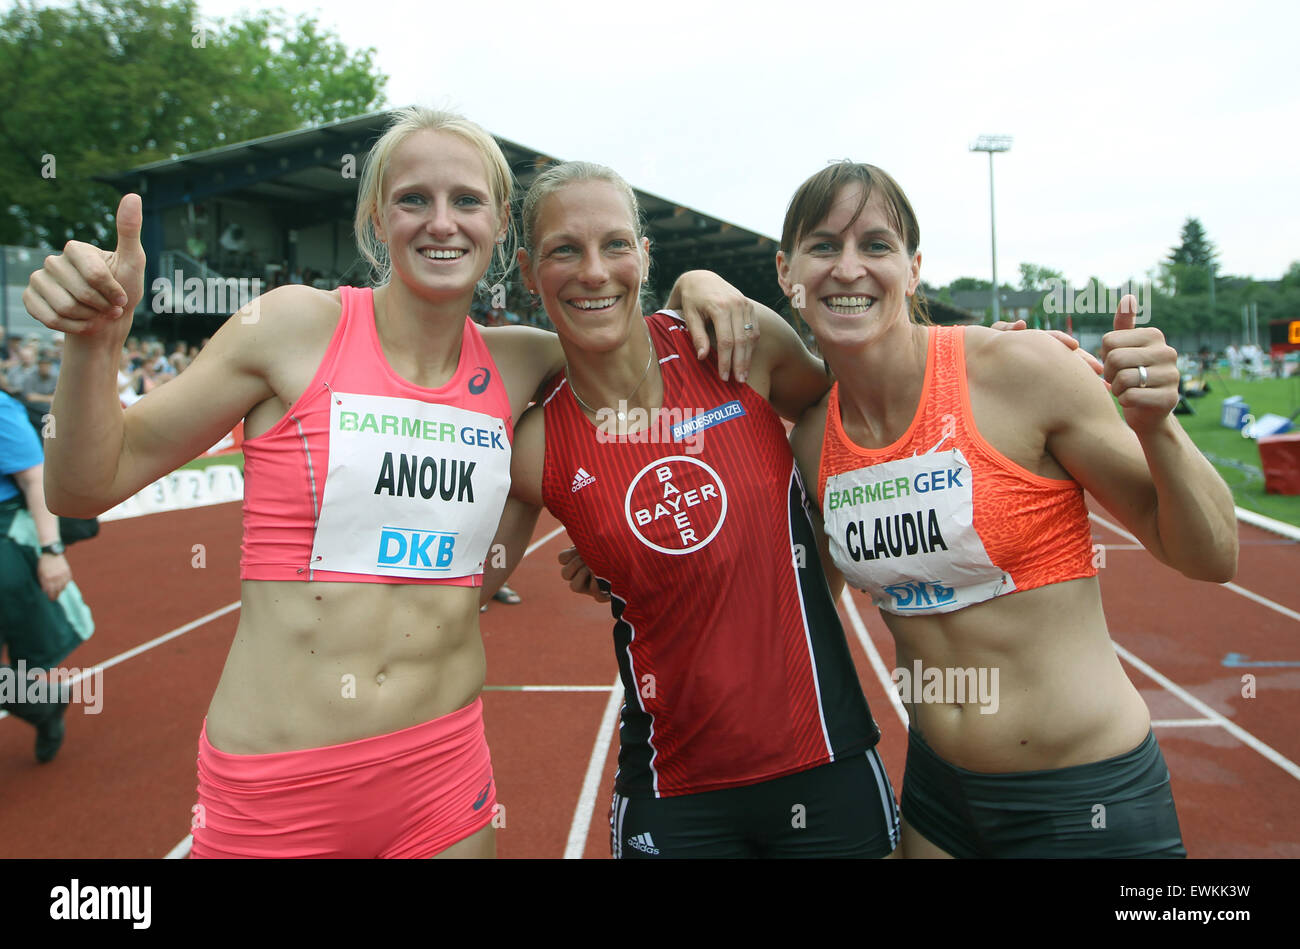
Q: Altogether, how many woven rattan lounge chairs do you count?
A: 0